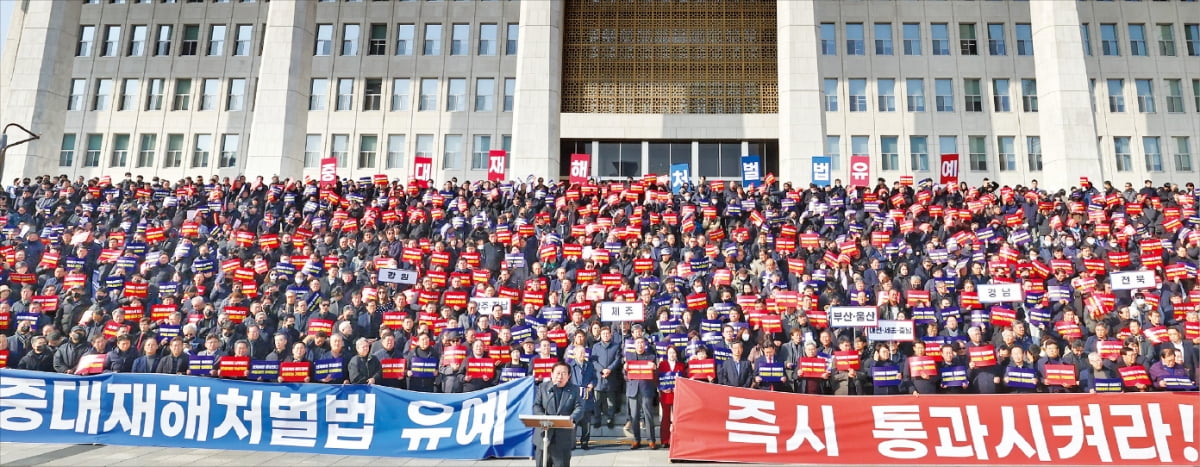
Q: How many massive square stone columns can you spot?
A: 5